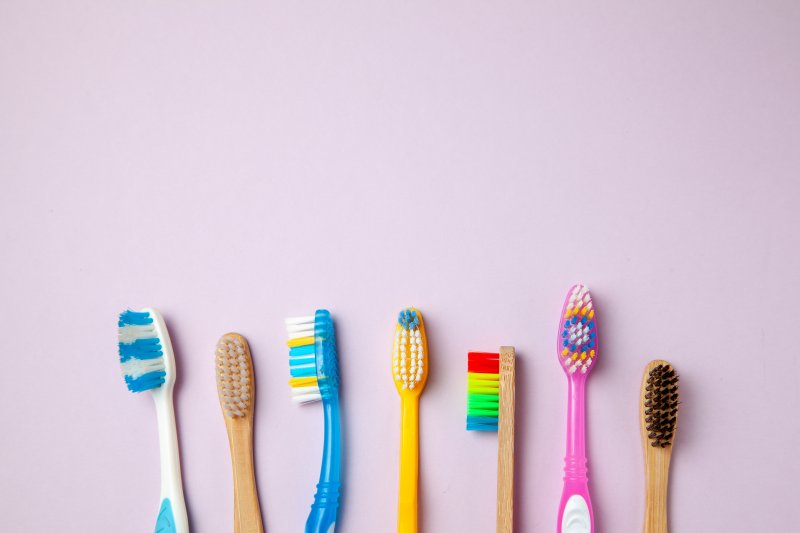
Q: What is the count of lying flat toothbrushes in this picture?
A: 4